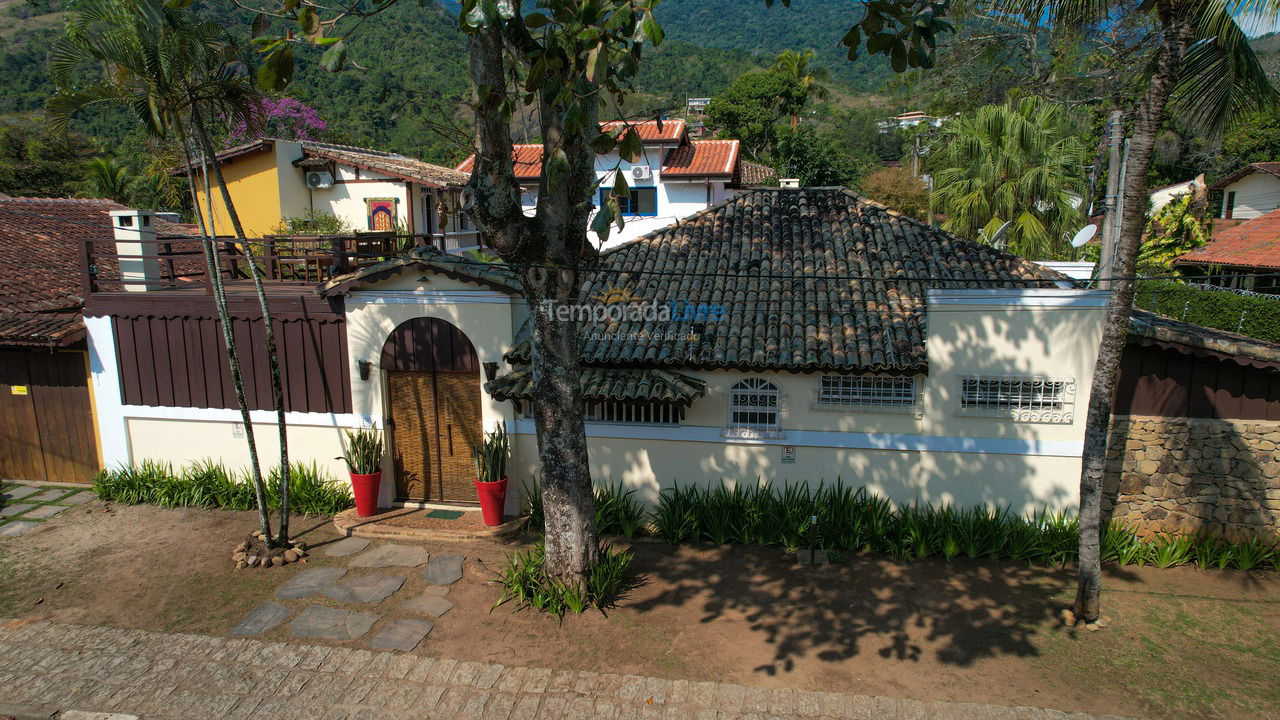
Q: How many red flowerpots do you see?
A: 2